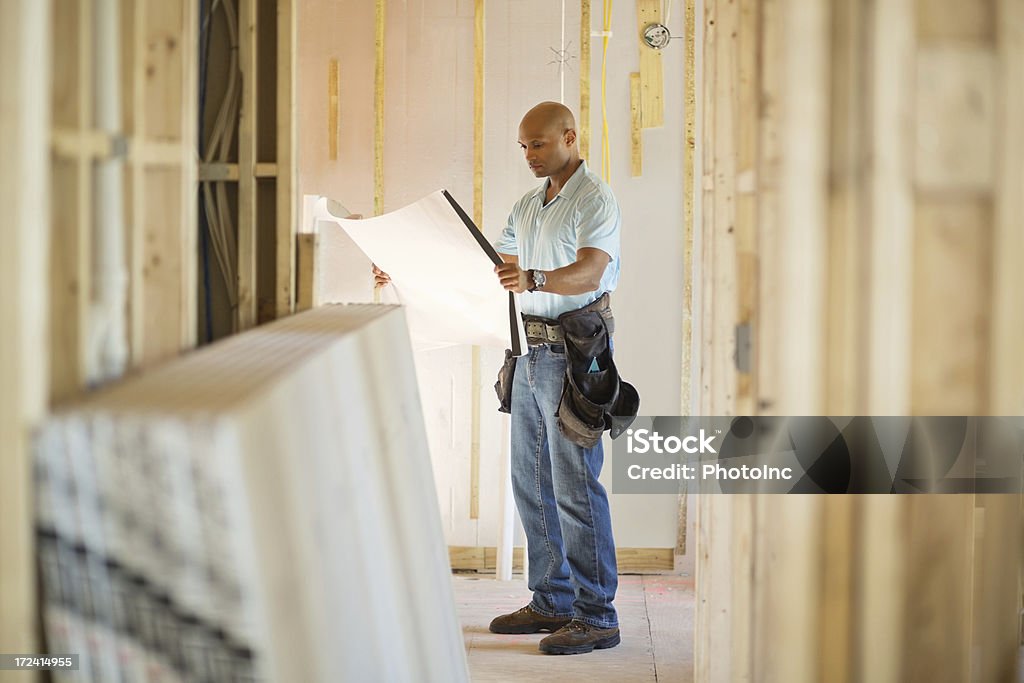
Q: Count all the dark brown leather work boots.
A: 2